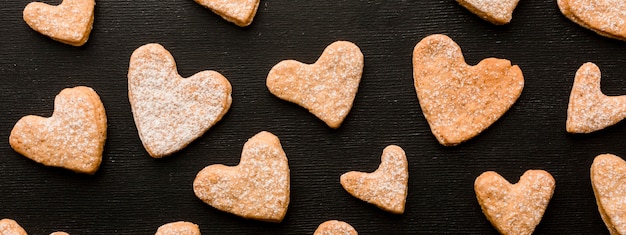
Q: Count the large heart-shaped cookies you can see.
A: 2